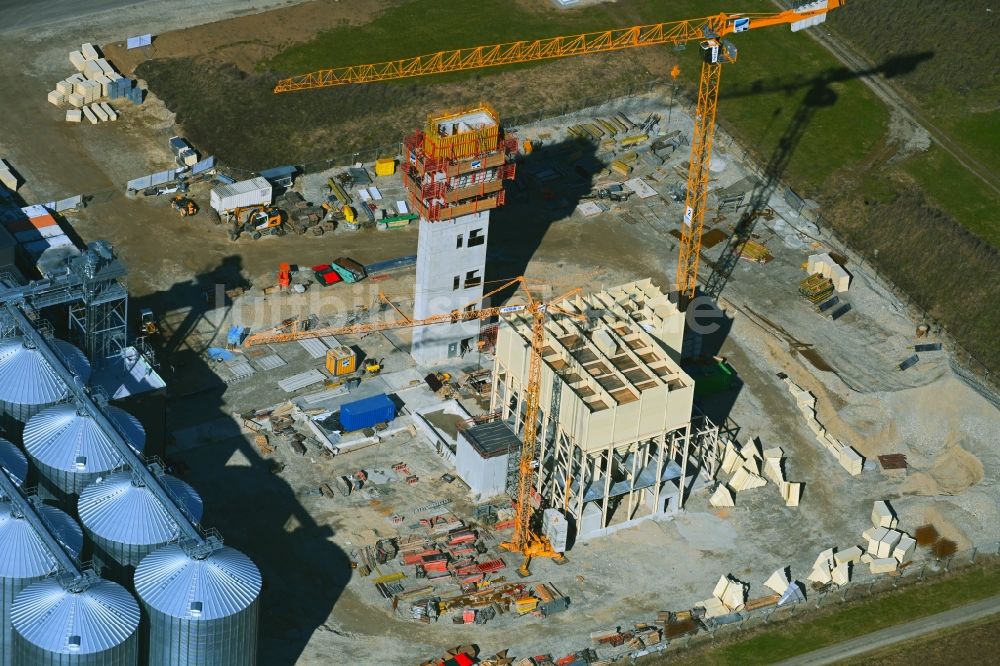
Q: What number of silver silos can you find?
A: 7